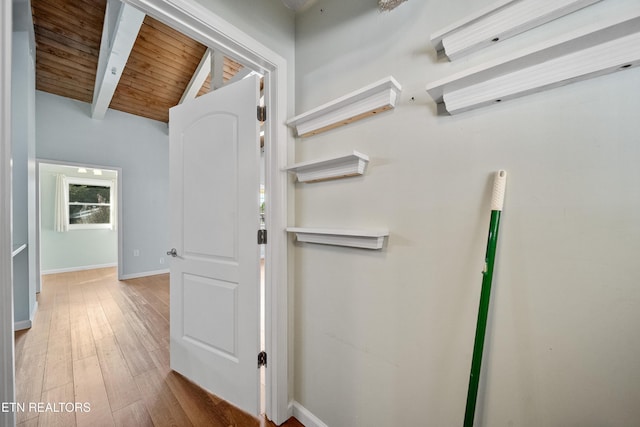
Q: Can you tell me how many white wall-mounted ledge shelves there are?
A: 5